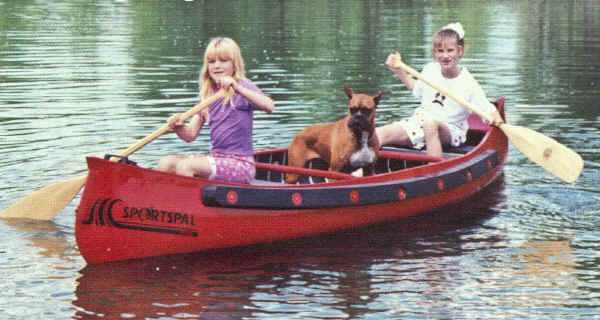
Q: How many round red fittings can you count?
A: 7